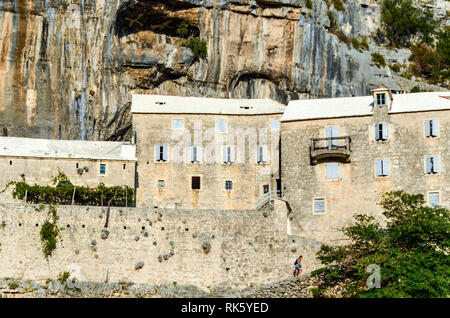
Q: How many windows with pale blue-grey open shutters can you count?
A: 8